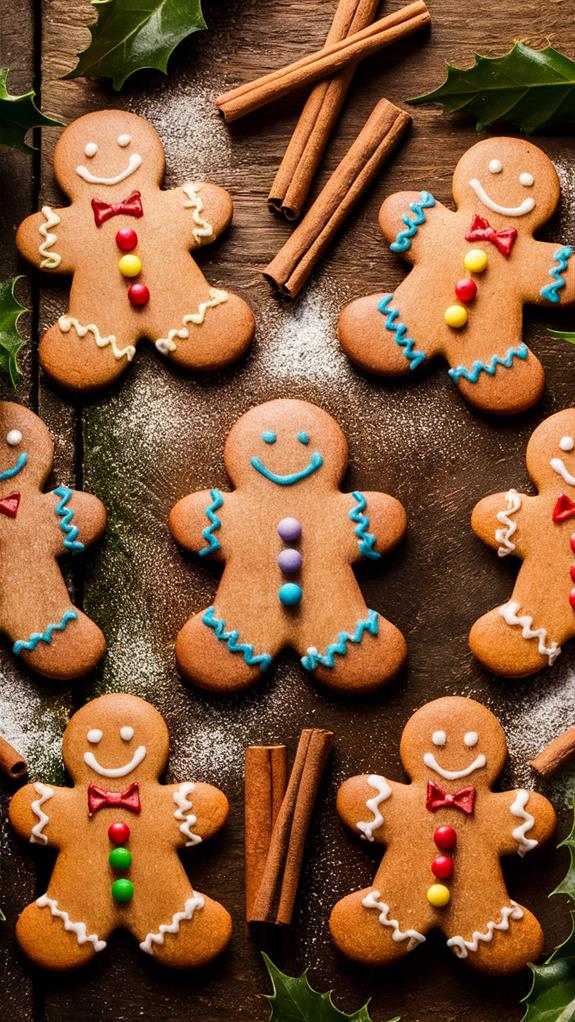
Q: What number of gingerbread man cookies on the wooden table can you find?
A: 7